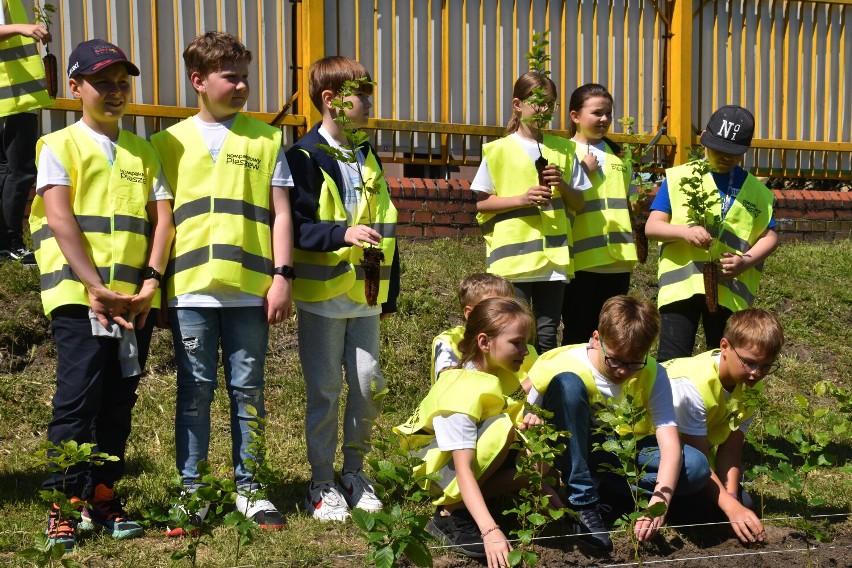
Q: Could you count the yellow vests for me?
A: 11